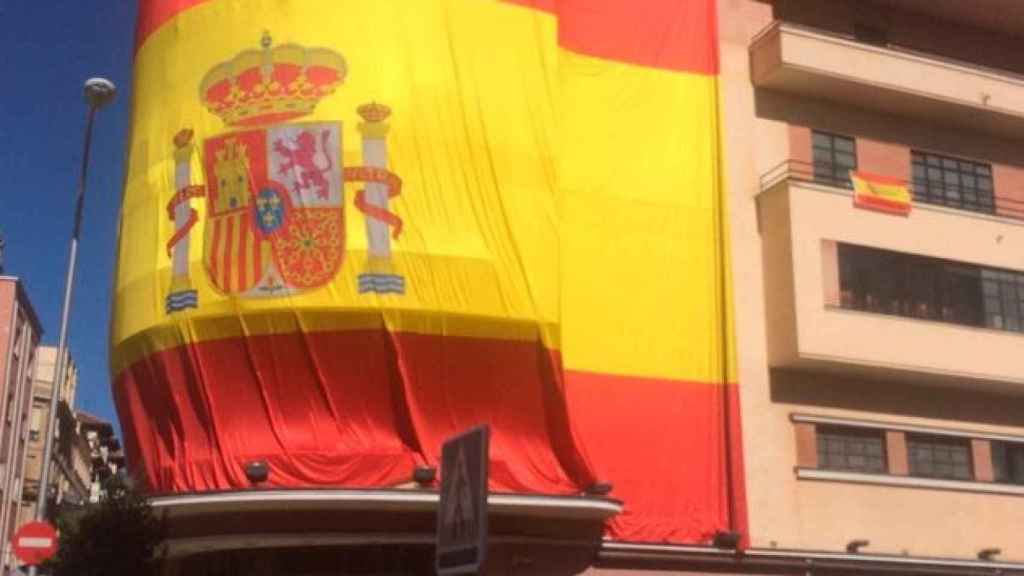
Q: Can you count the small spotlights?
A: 6